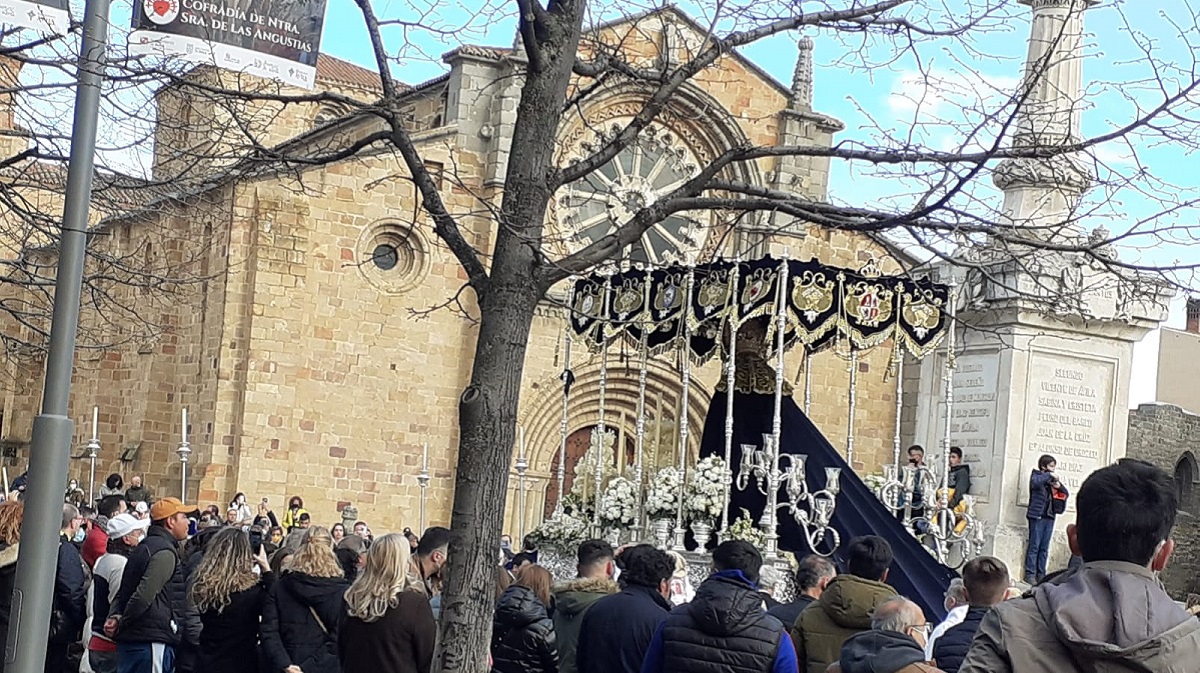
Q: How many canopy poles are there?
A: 10